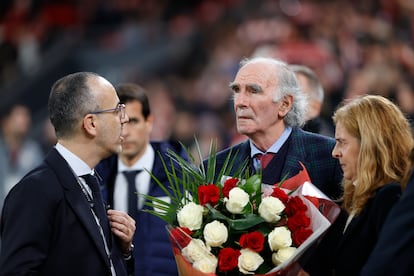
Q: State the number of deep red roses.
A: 9